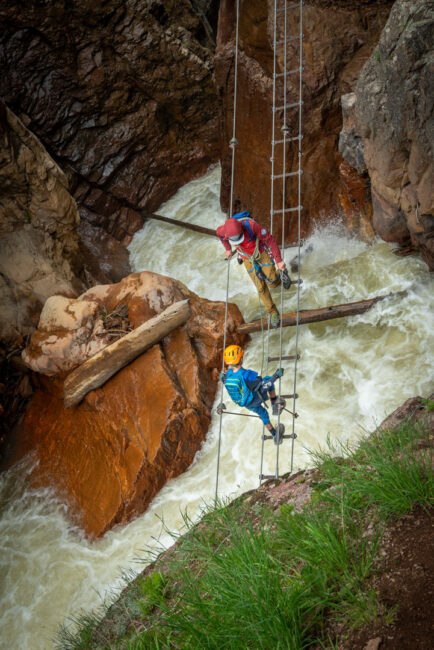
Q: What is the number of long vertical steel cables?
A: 4